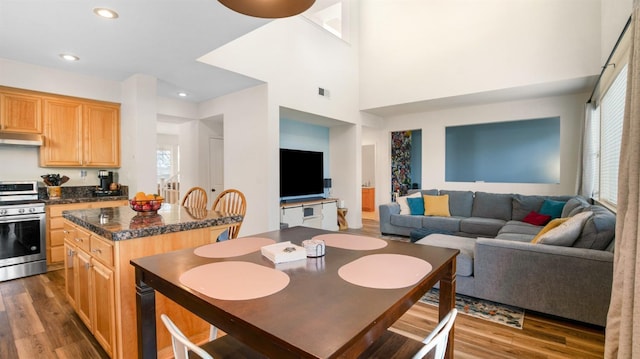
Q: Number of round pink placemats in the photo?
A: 4